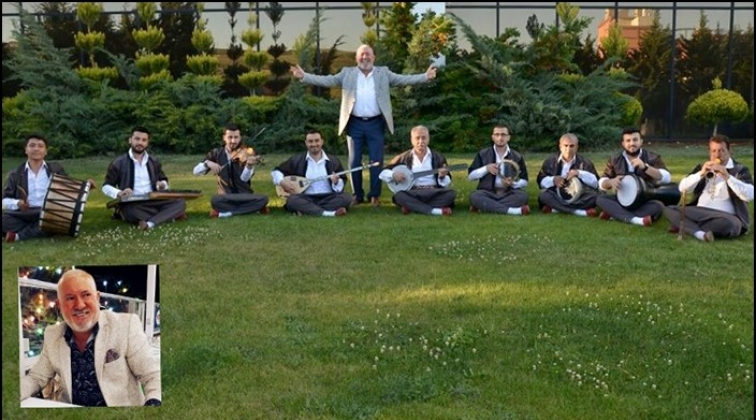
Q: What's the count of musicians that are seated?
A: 9